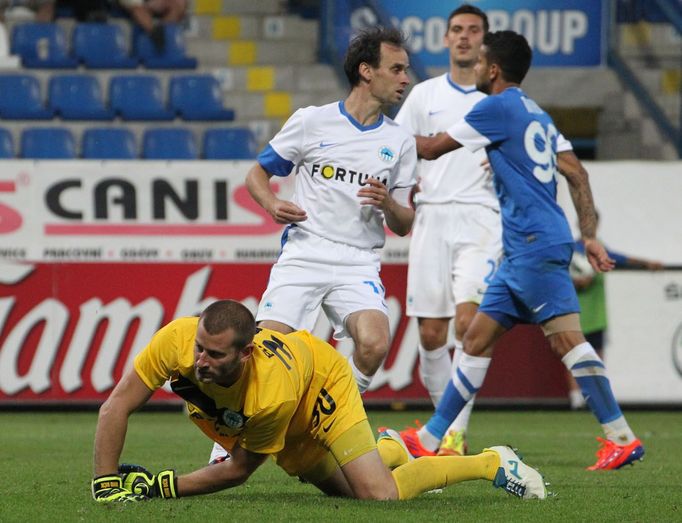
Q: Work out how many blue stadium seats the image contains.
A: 12